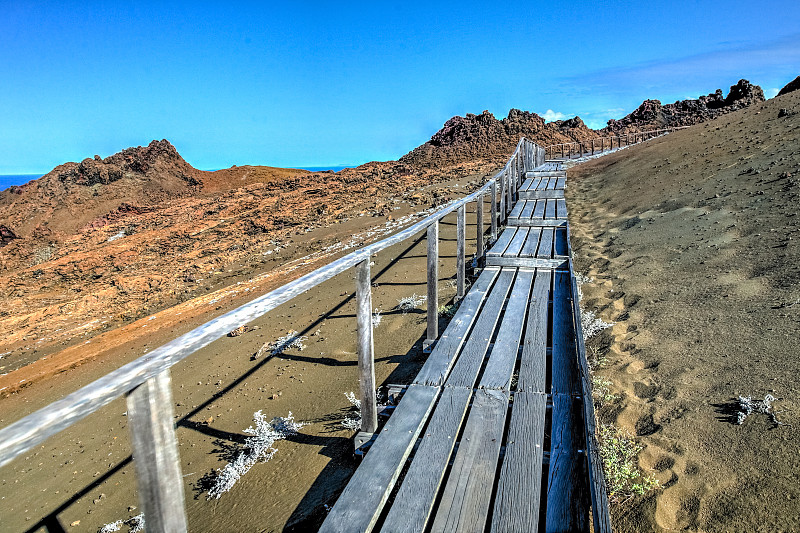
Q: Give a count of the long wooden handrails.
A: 1